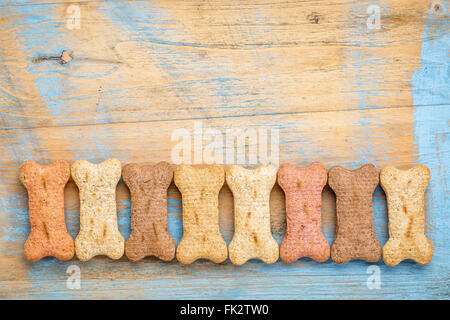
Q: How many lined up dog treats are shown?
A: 8